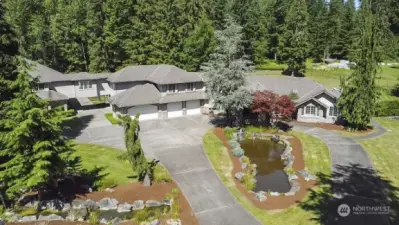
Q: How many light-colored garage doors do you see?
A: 3